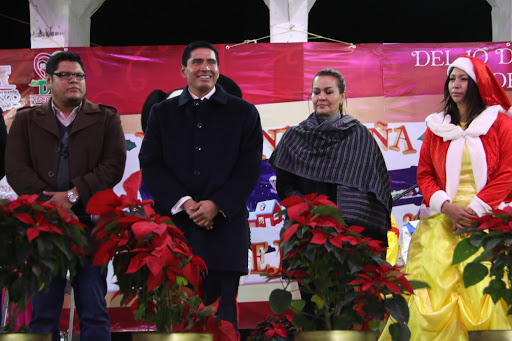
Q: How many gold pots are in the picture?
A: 4